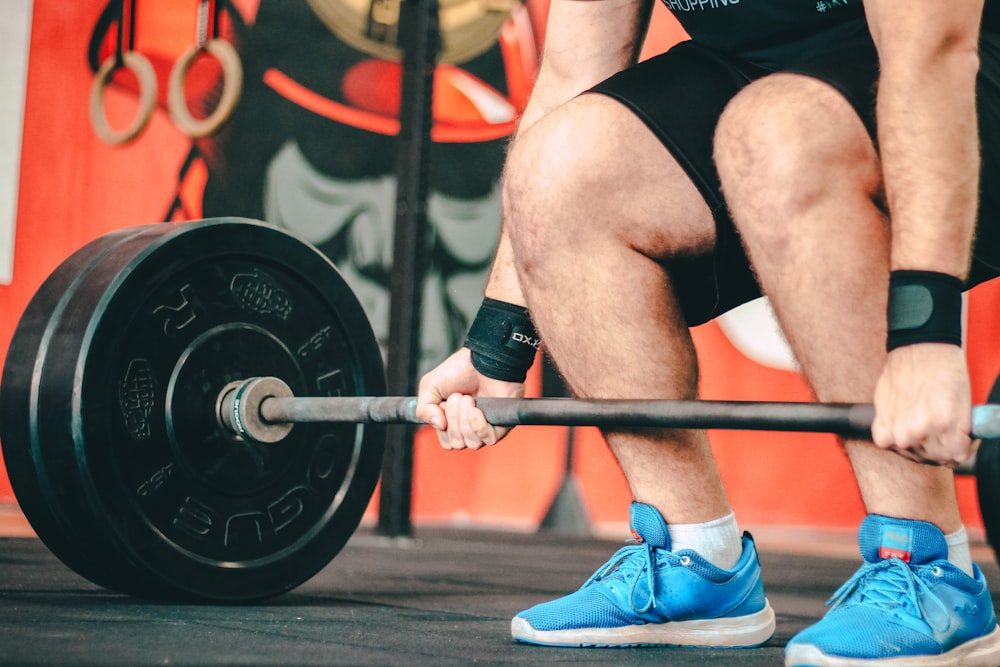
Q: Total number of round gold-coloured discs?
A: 1